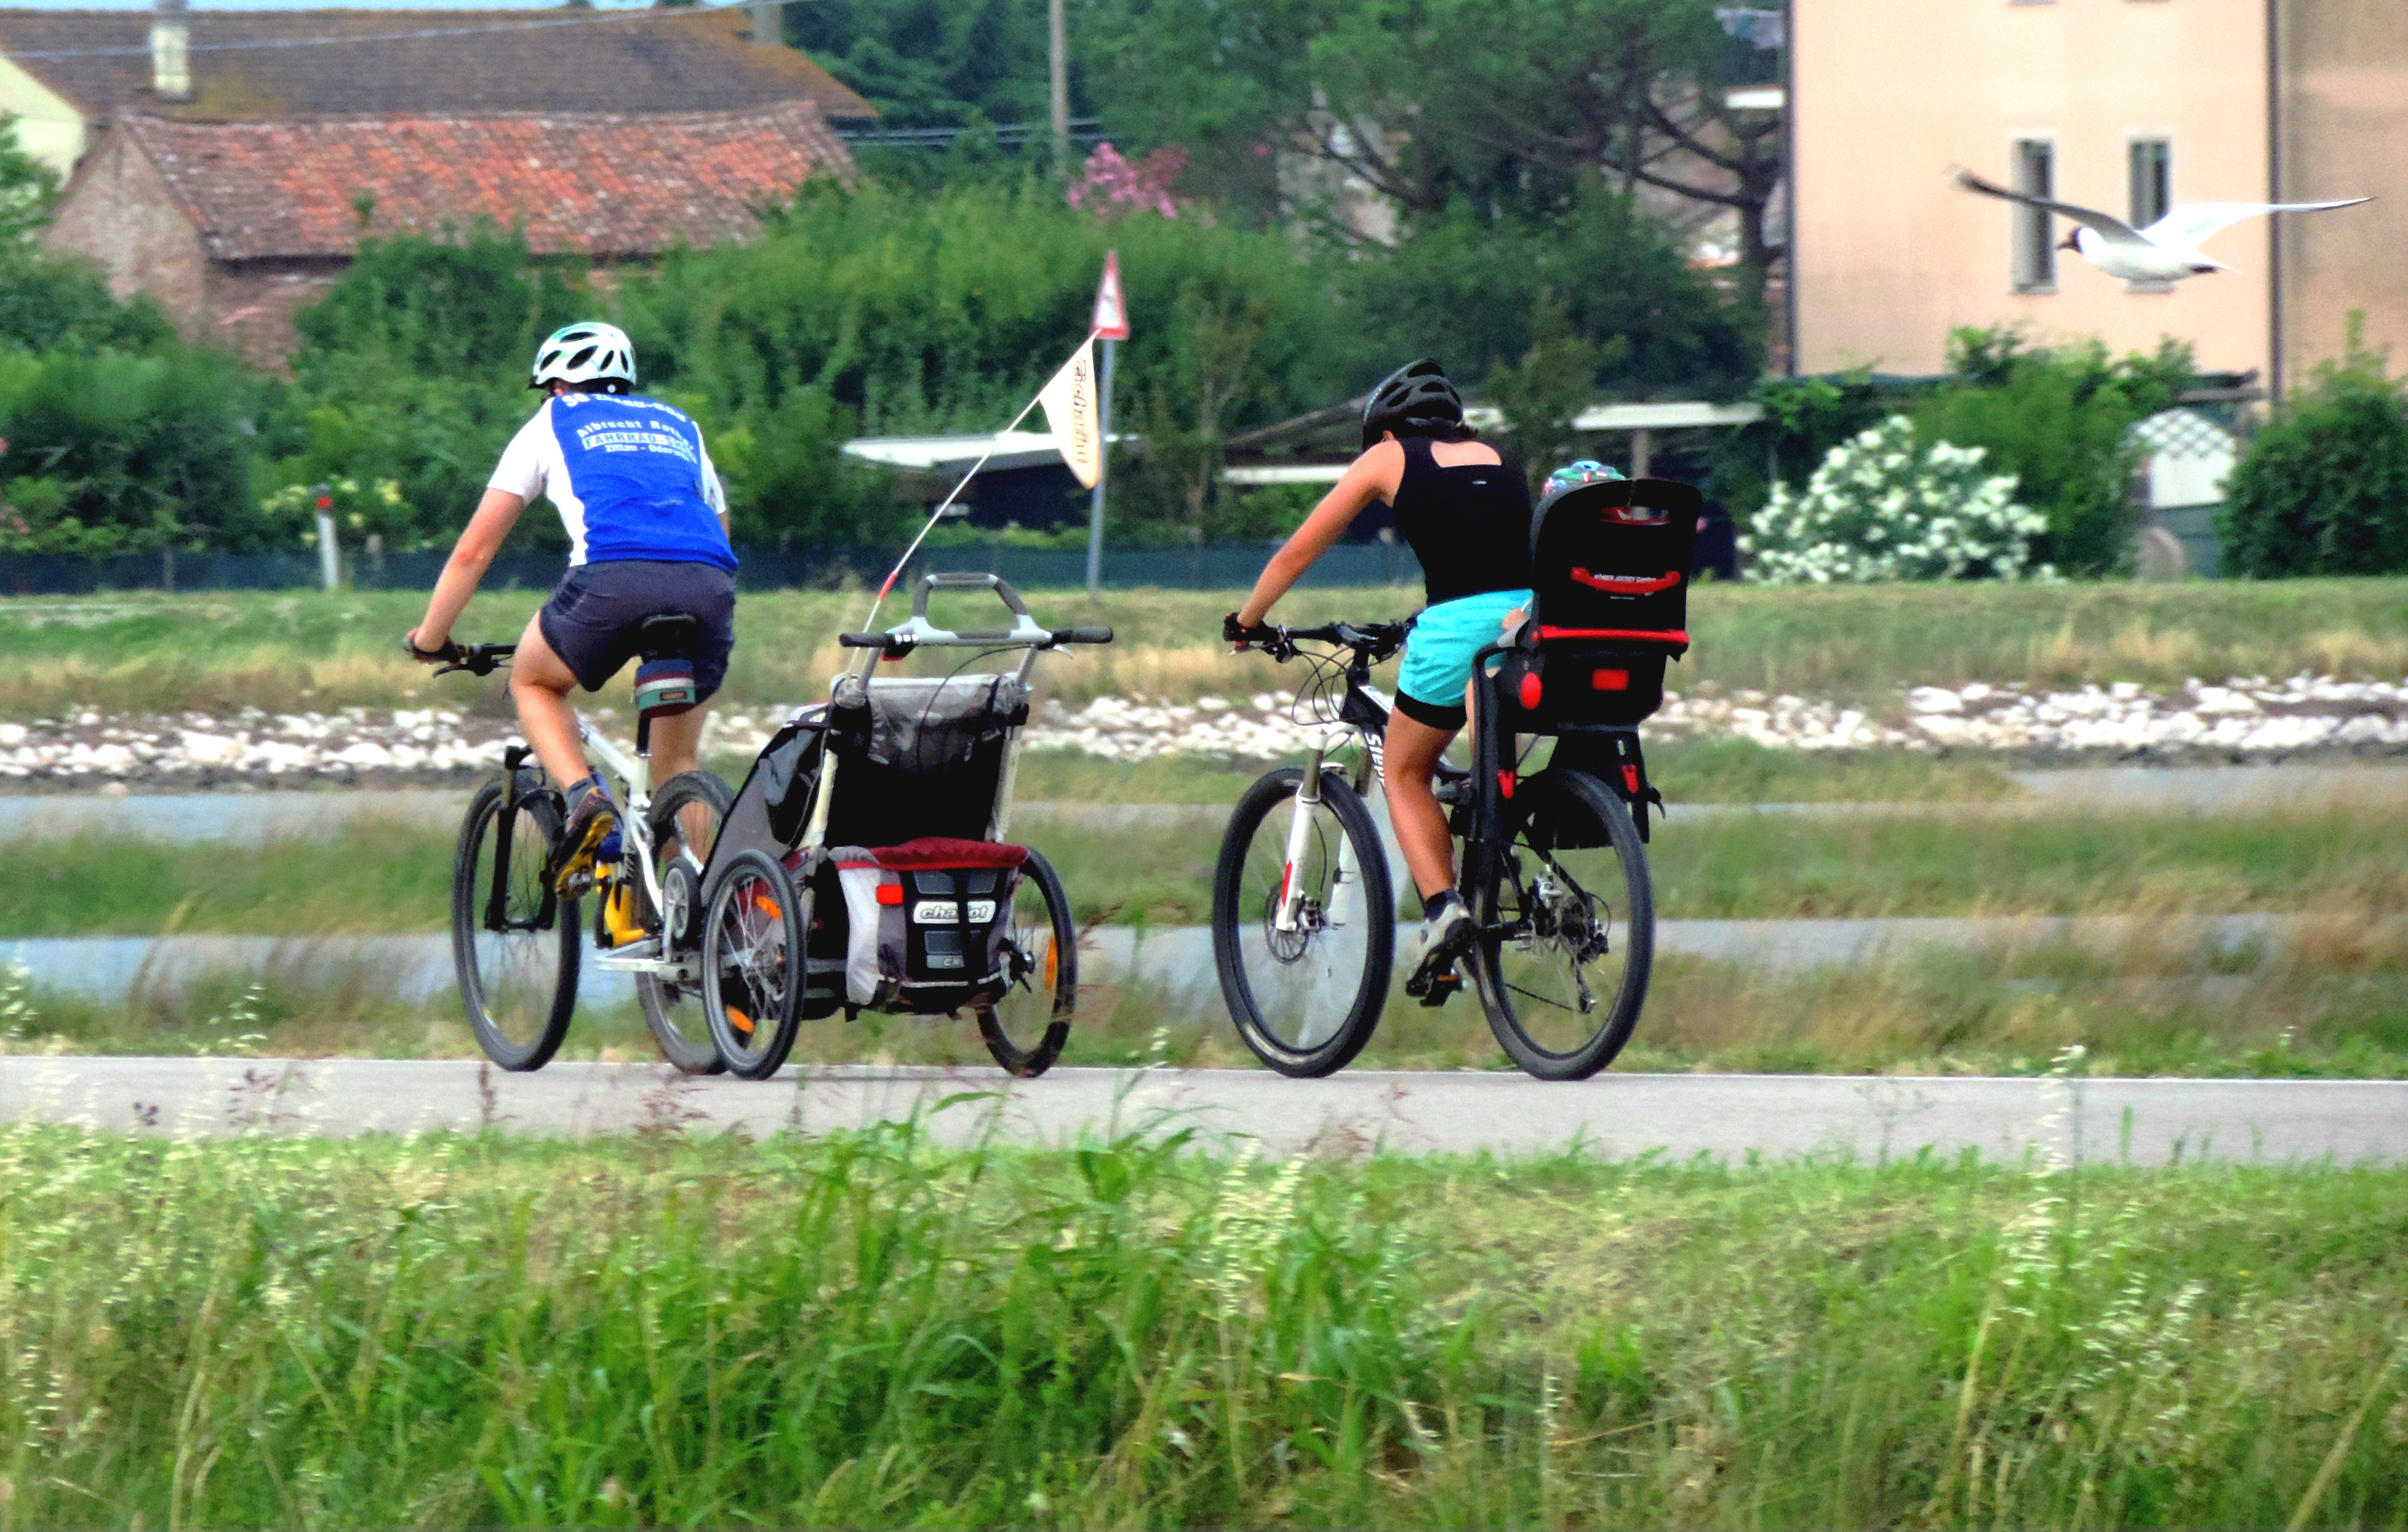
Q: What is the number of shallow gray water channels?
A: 2